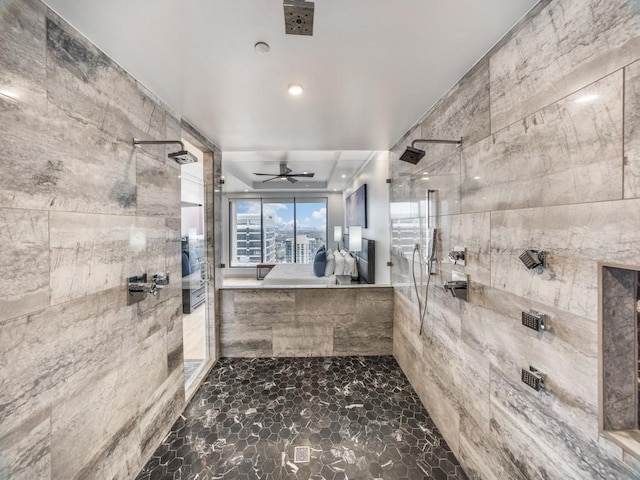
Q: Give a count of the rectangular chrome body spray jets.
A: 3